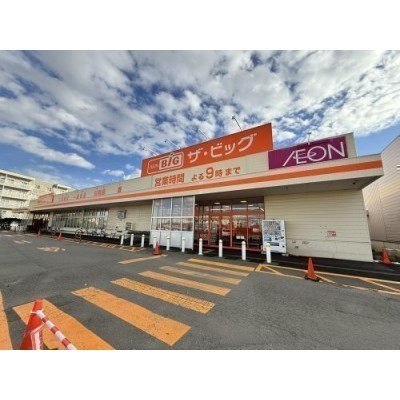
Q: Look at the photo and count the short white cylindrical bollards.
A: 10